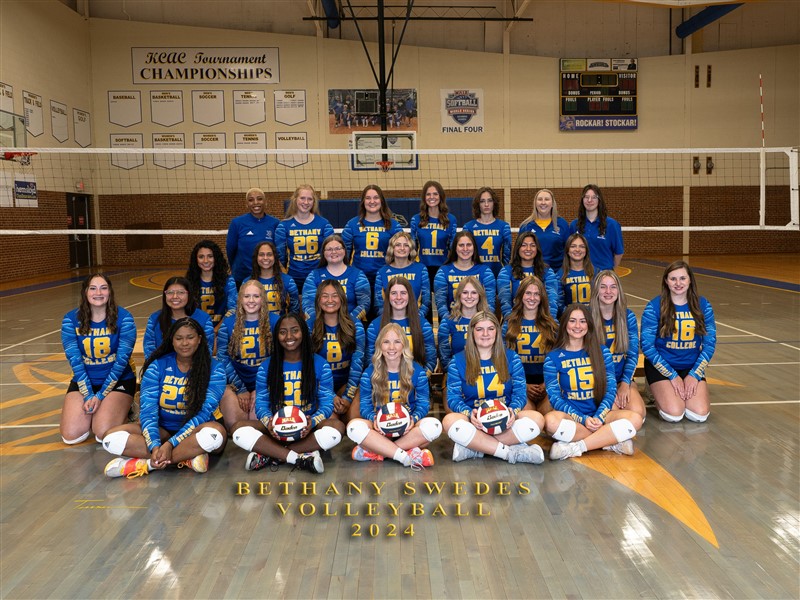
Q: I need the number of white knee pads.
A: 14